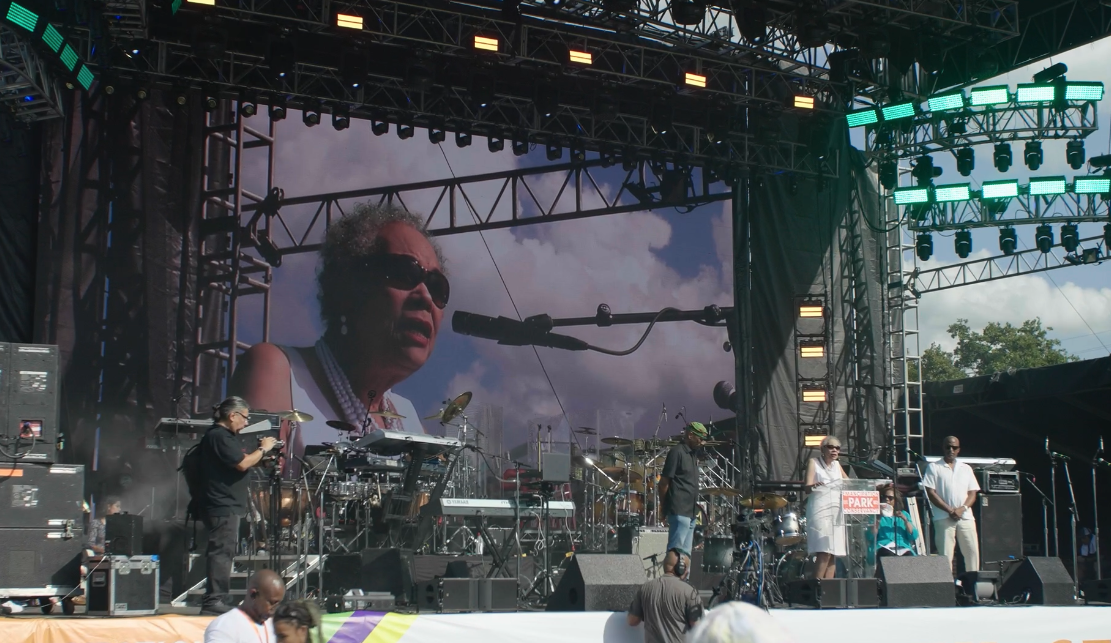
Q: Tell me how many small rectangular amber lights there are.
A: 10